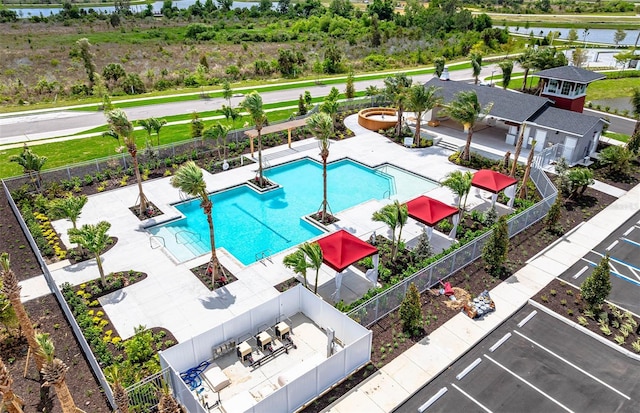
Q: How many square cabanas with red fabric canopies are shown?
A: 3